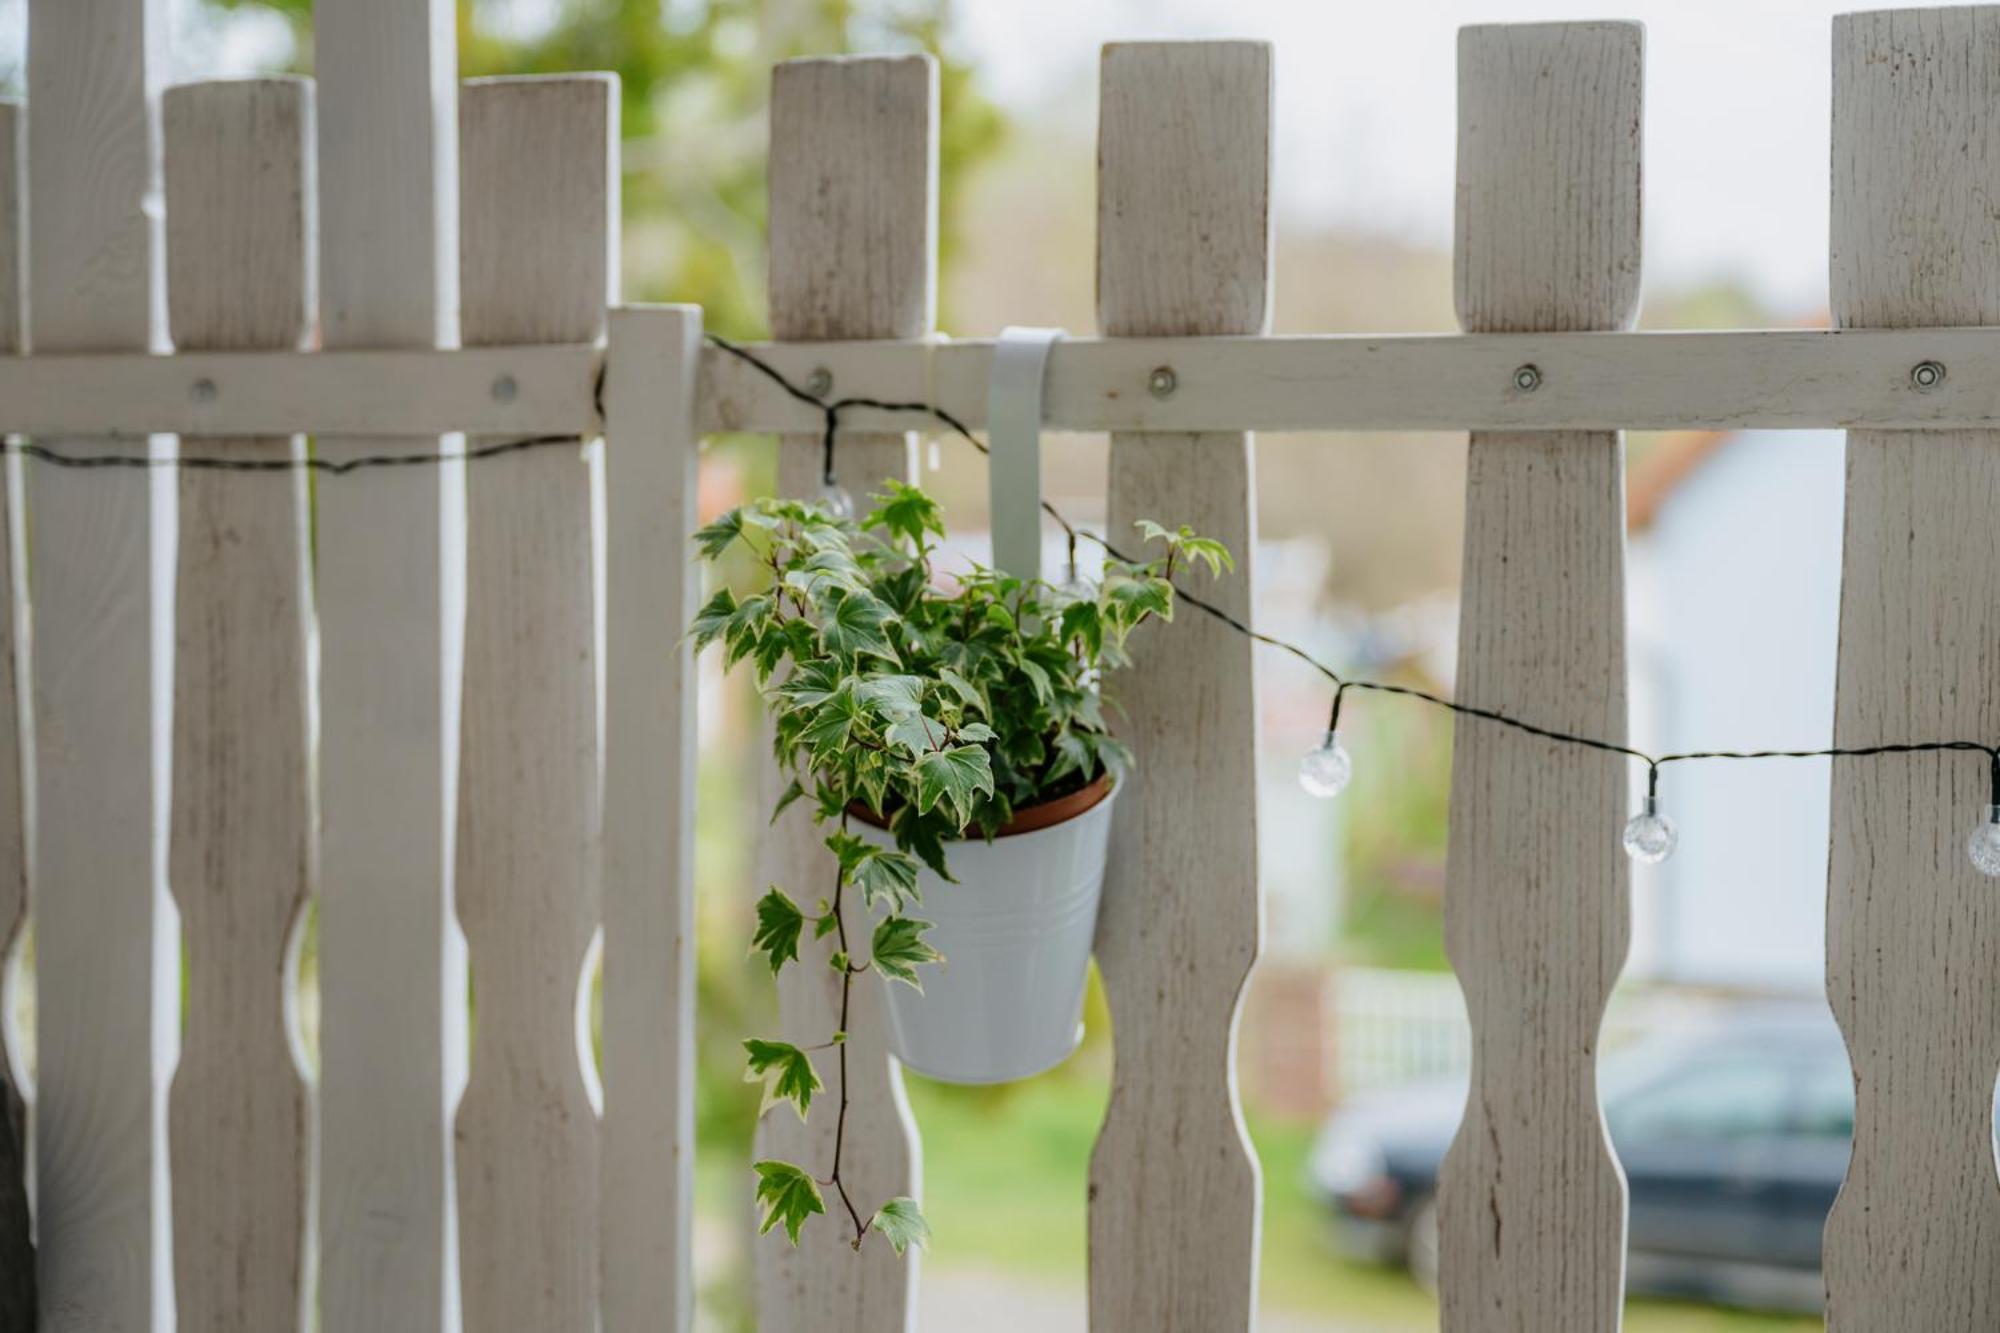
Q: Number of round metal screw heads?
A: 6